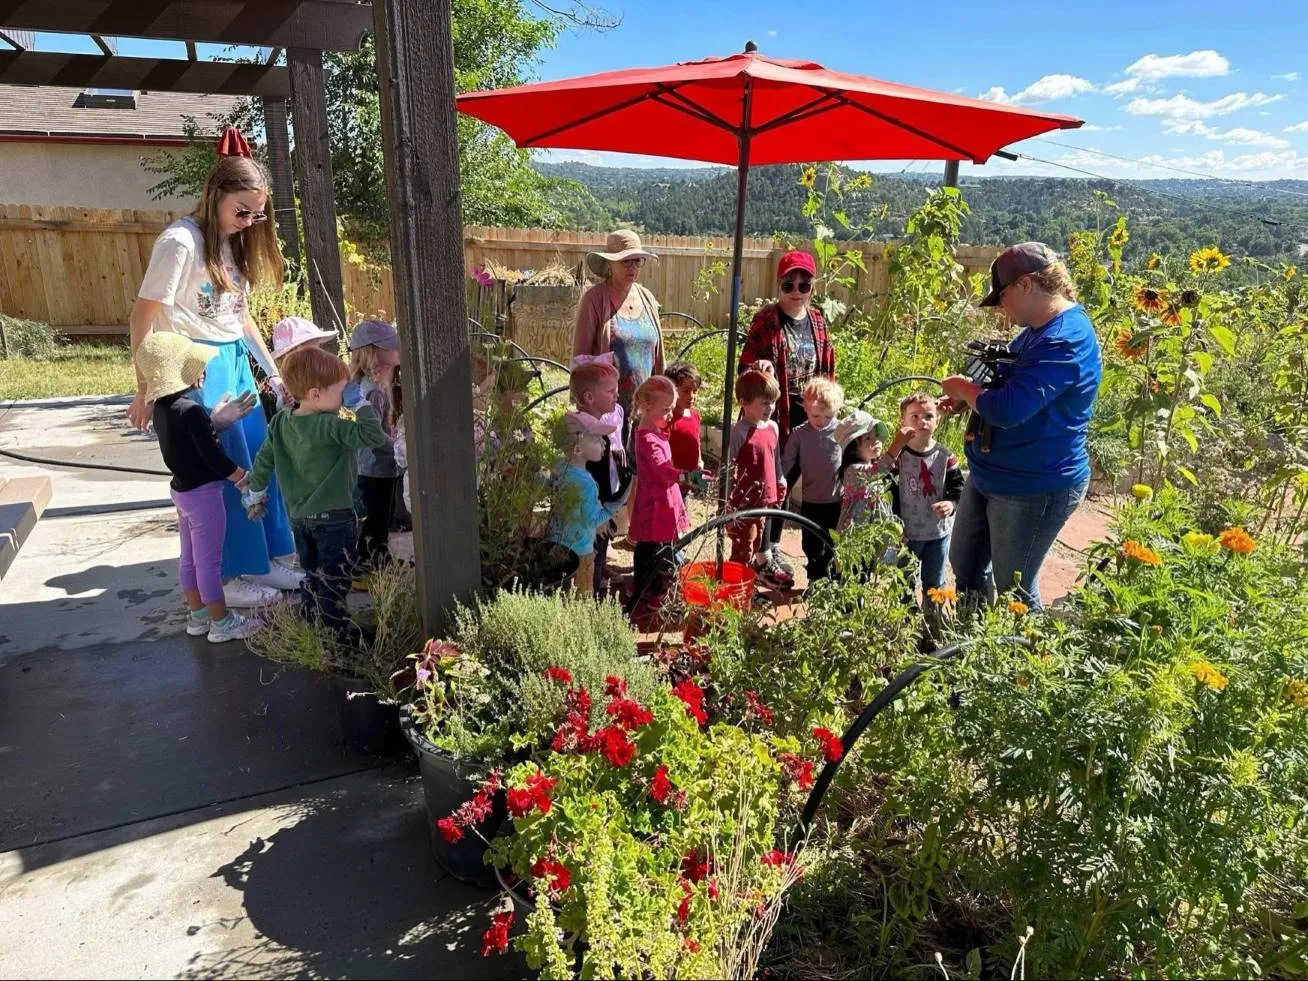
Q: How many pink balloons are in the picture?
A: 0